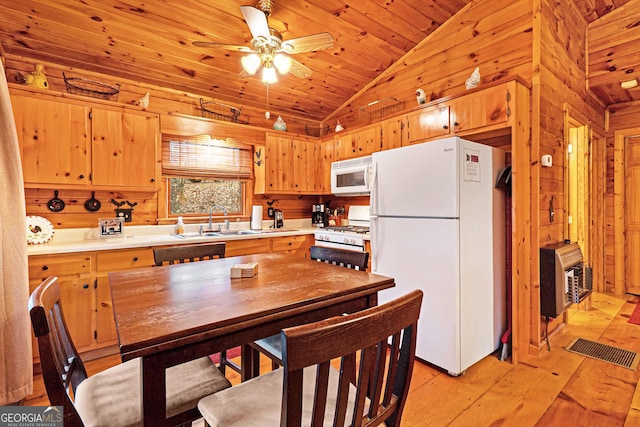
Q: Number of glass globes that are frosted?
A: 3